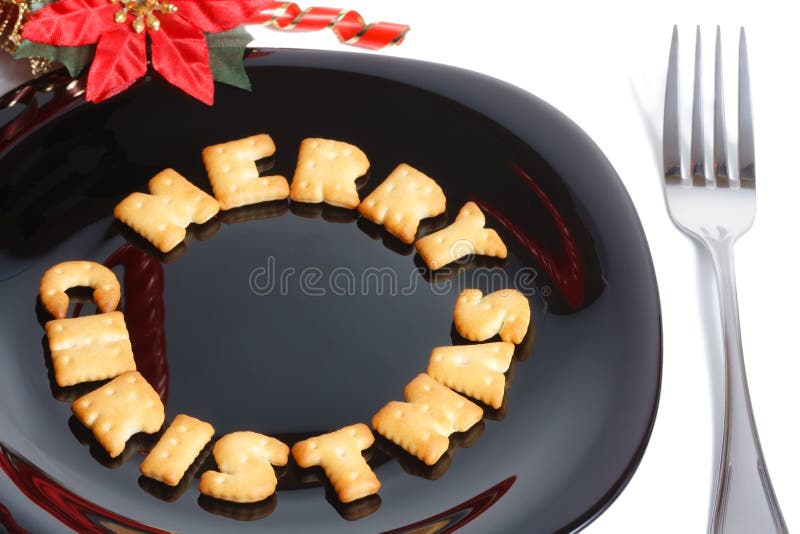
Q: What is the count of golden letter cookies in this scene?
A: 14